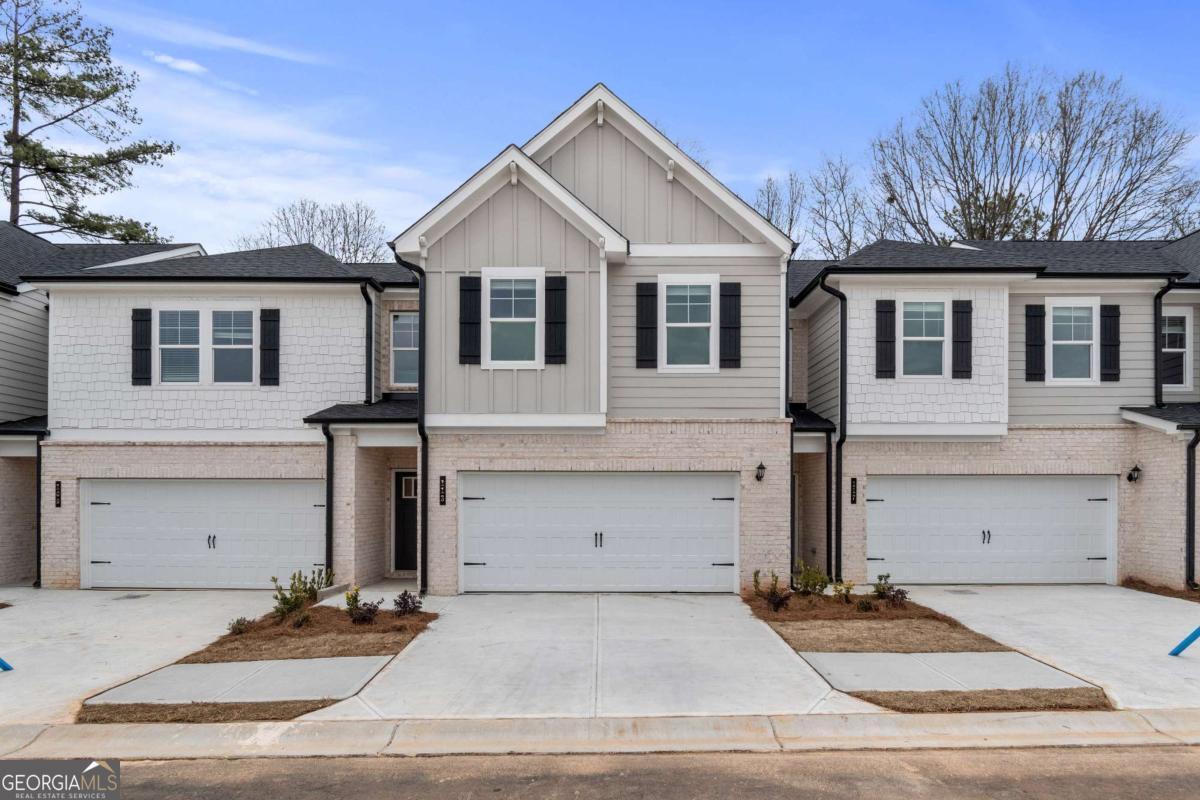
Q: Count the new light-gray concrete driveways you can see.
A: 3